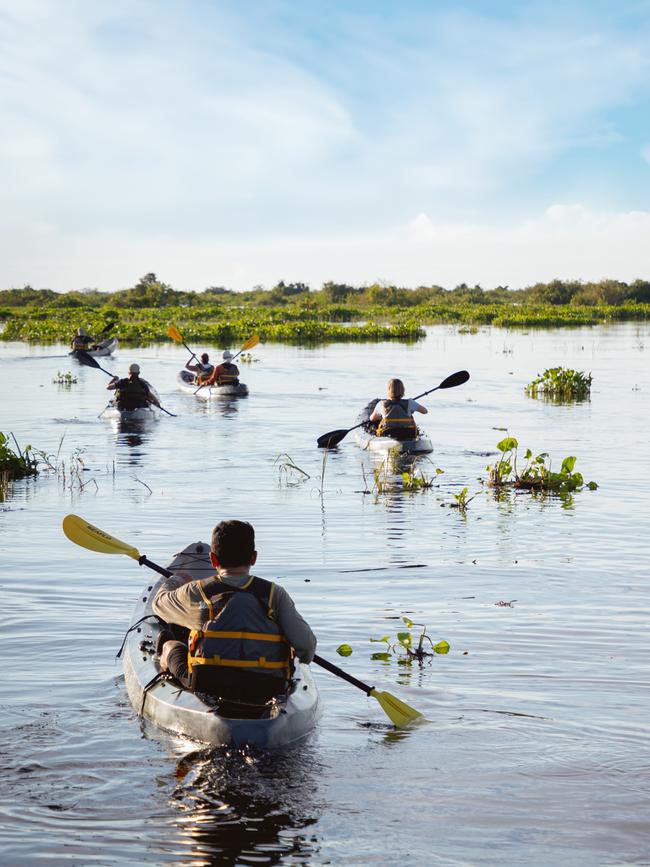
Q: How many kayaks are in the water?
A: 5